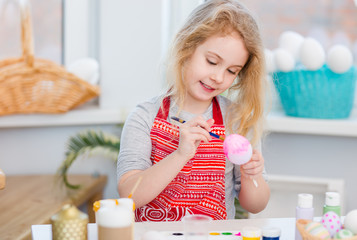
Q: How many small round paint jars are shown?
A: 2